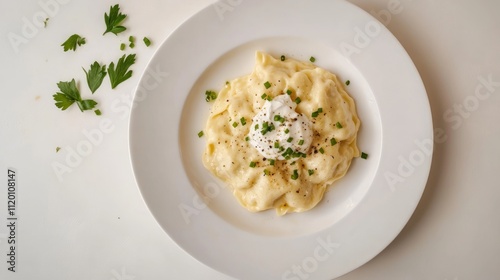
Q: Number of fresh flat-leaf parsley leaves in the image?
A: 5